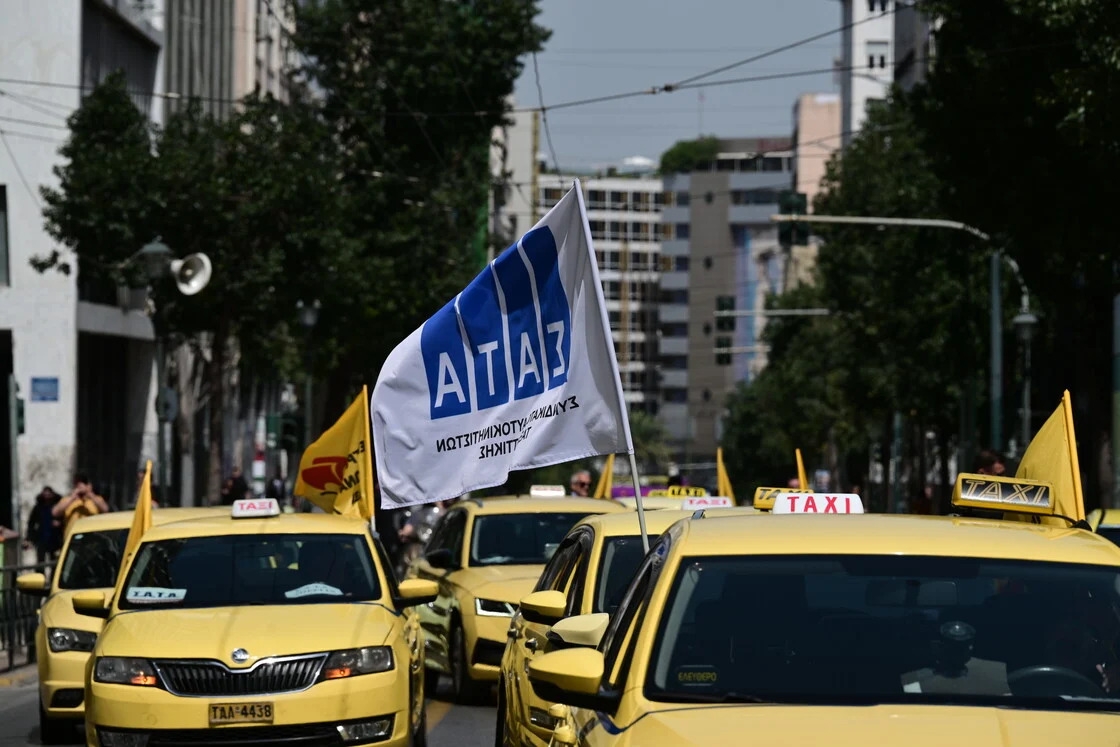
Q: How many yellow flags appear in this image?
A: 6